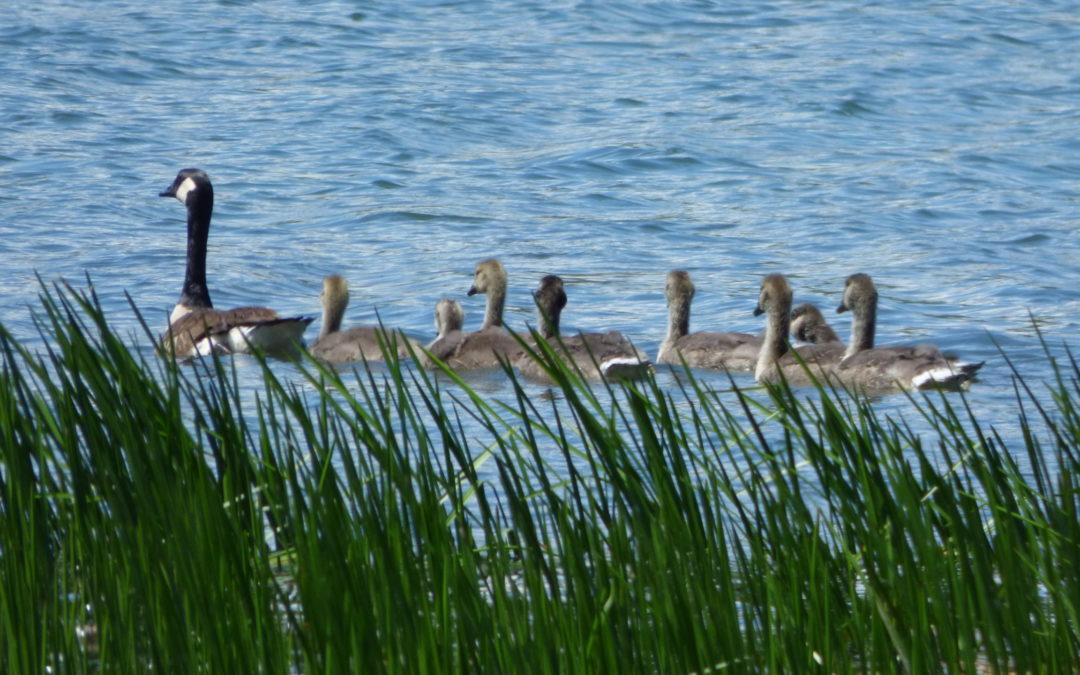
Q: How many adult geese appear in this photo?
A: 1